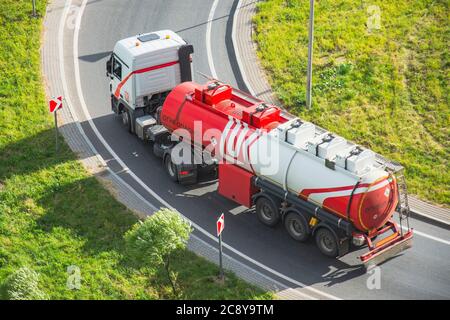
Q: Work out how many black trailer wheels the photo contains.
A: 3